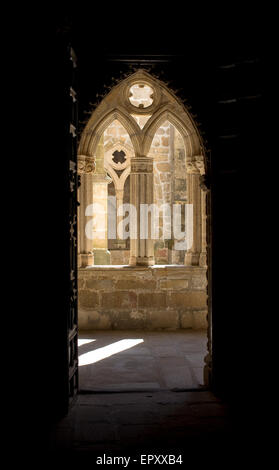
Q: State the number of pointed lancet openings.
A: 2